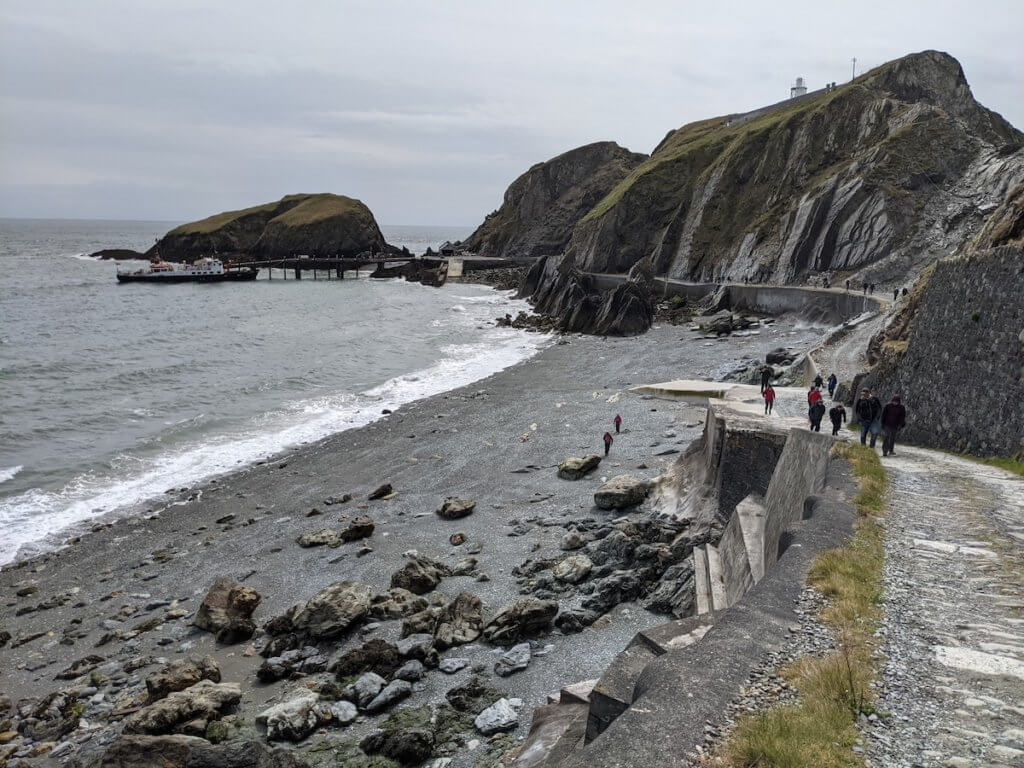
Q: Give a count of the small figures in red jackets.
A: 4